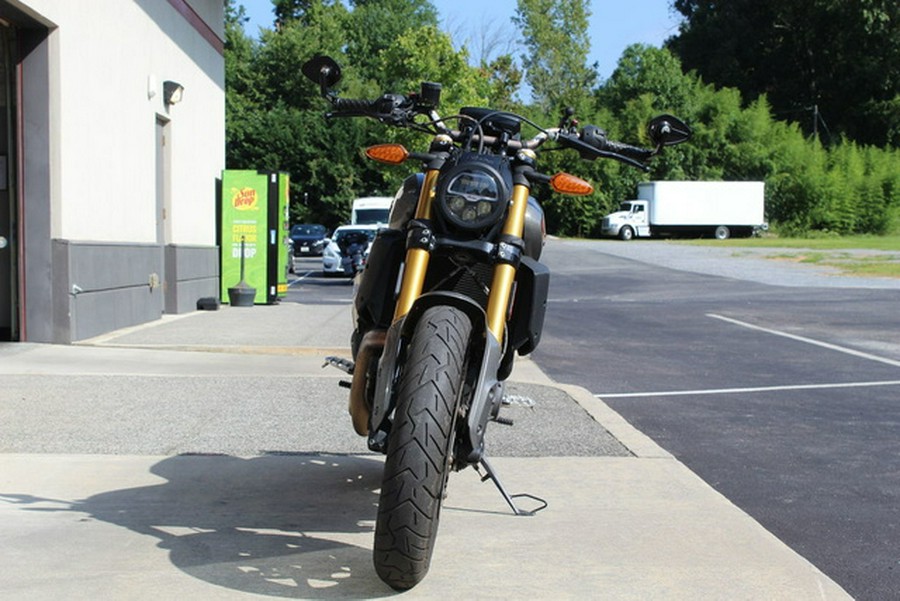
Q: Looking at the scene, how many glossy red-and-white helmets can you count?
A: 0